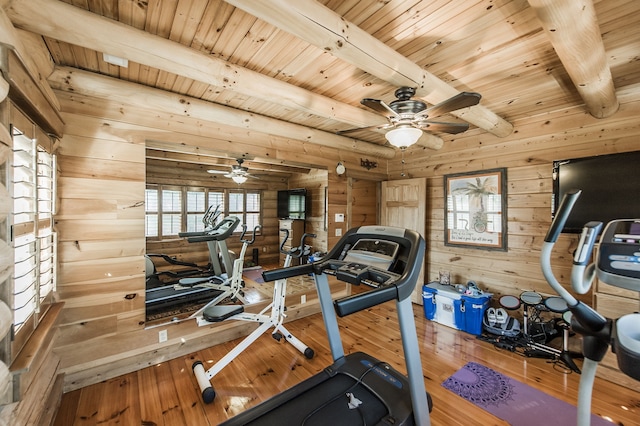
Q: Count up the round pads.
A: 4